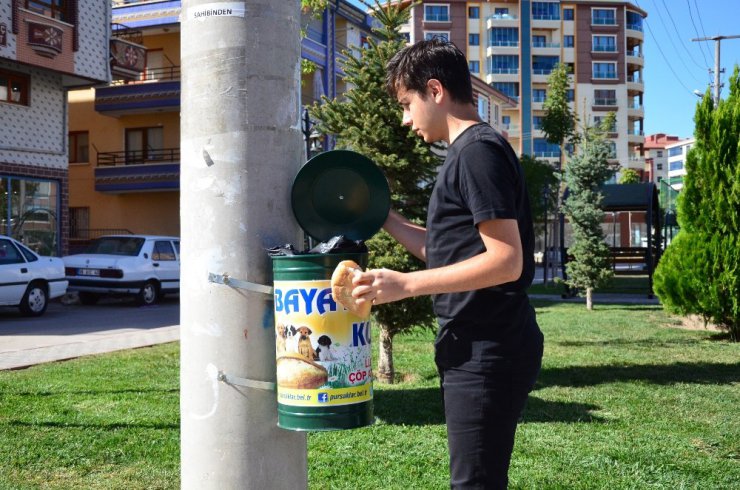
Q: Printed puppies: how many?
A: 4